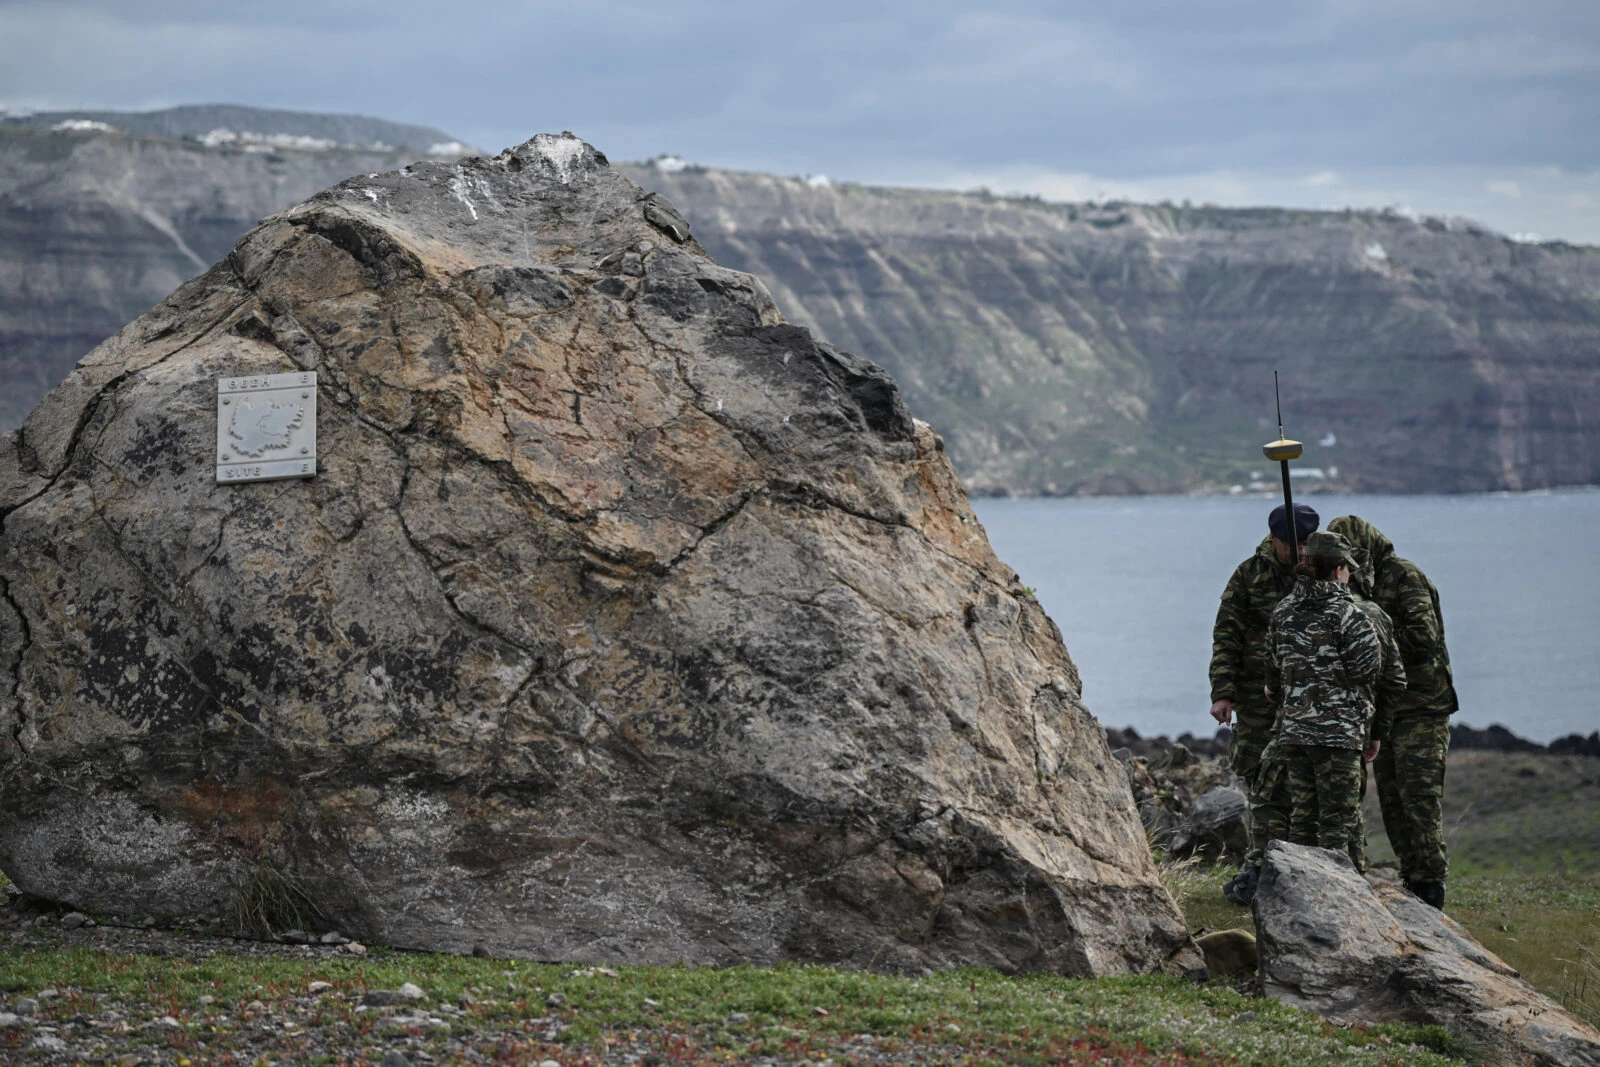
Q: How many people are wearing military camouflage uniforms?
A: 4